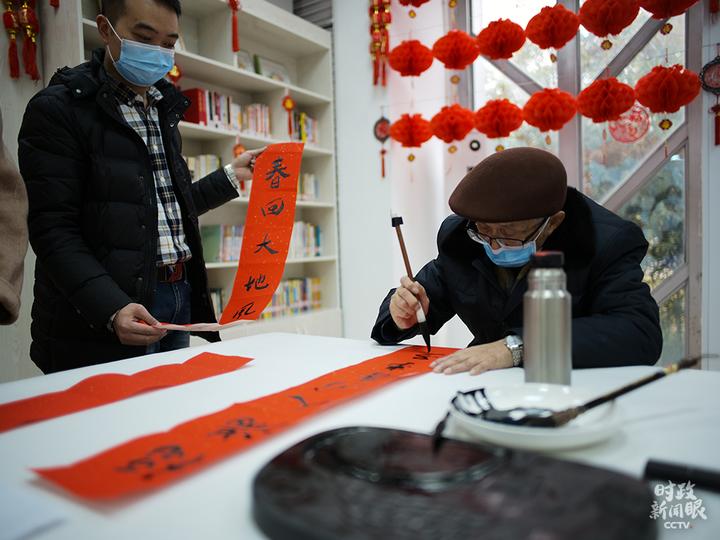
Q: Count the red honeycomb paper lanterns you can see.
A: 13